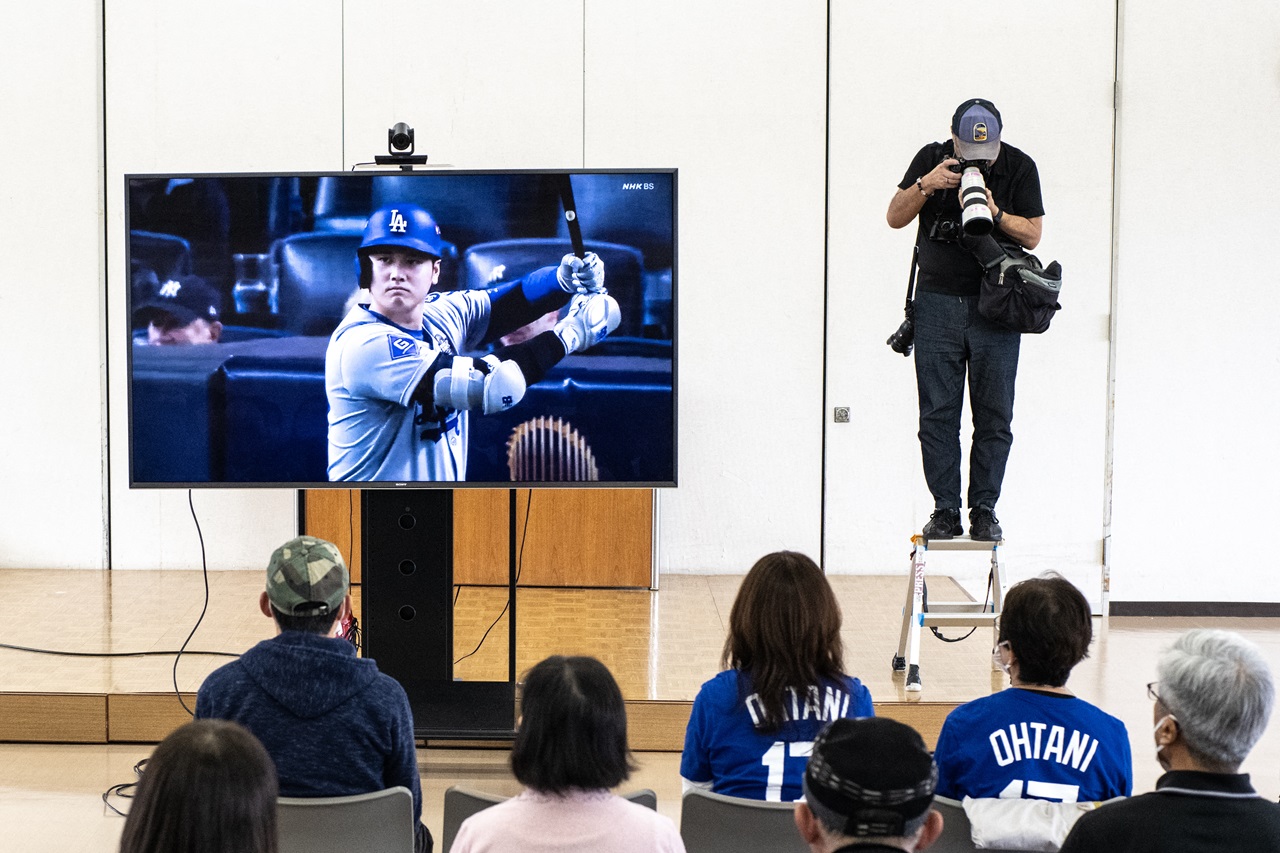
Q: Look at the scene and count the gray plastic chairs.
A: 4